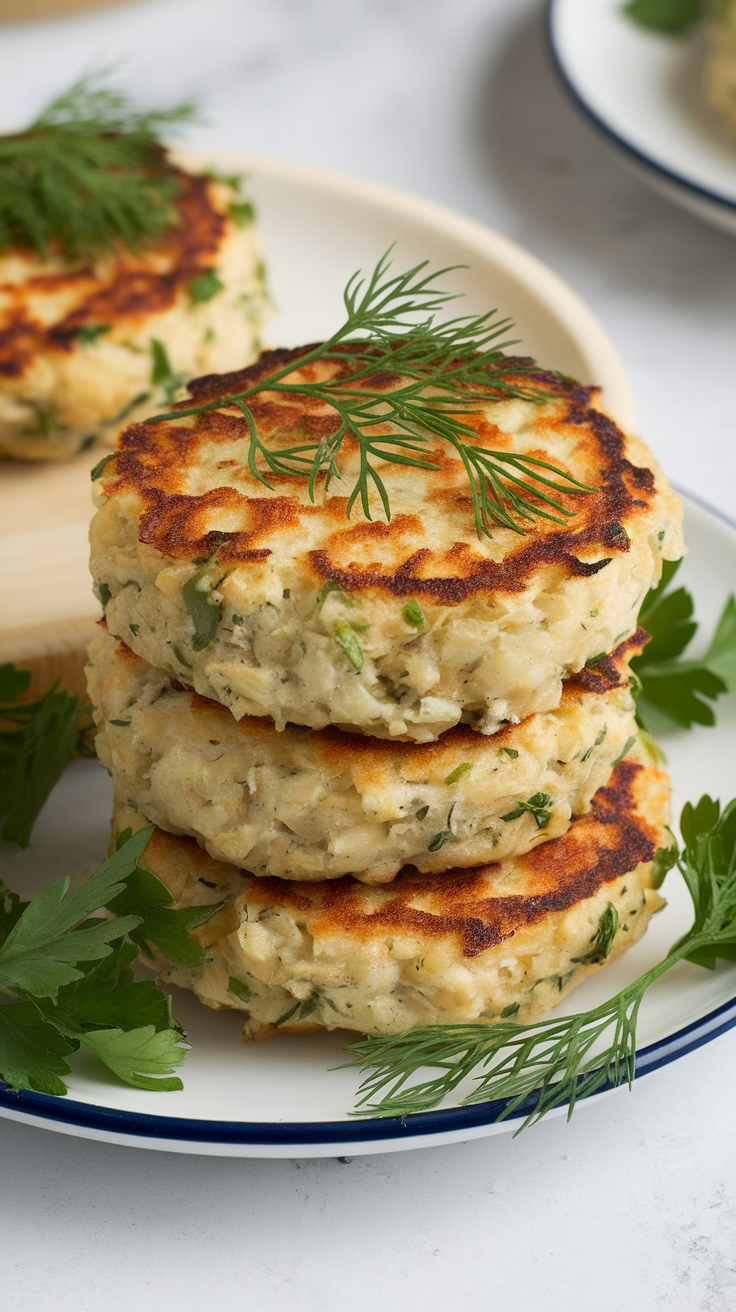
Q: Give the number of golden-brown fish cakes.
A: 4